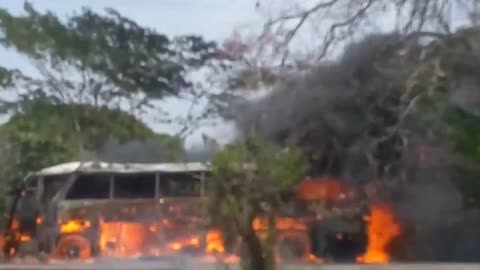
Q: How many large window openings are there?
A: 3